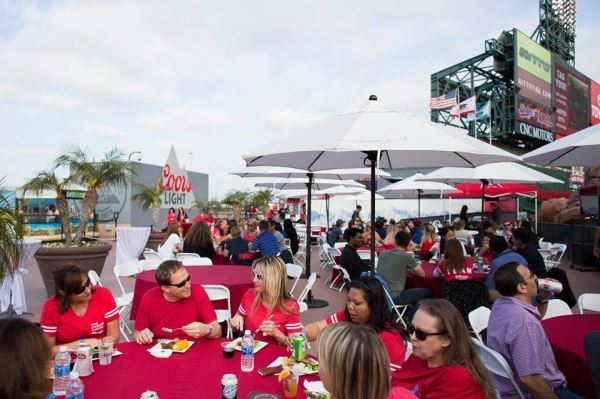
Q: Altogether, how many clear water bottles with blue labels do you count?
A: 3